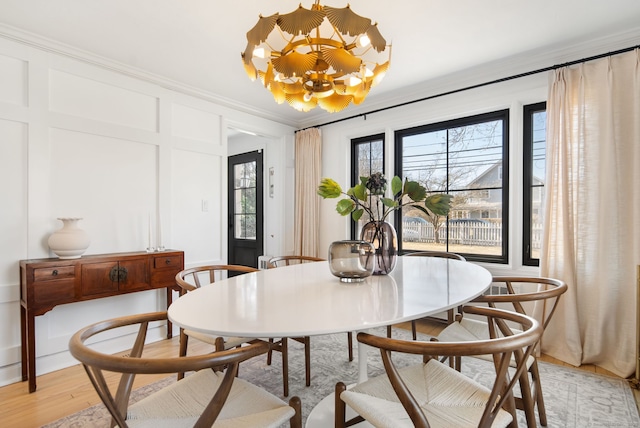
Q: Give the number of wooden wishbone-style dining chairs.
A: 6